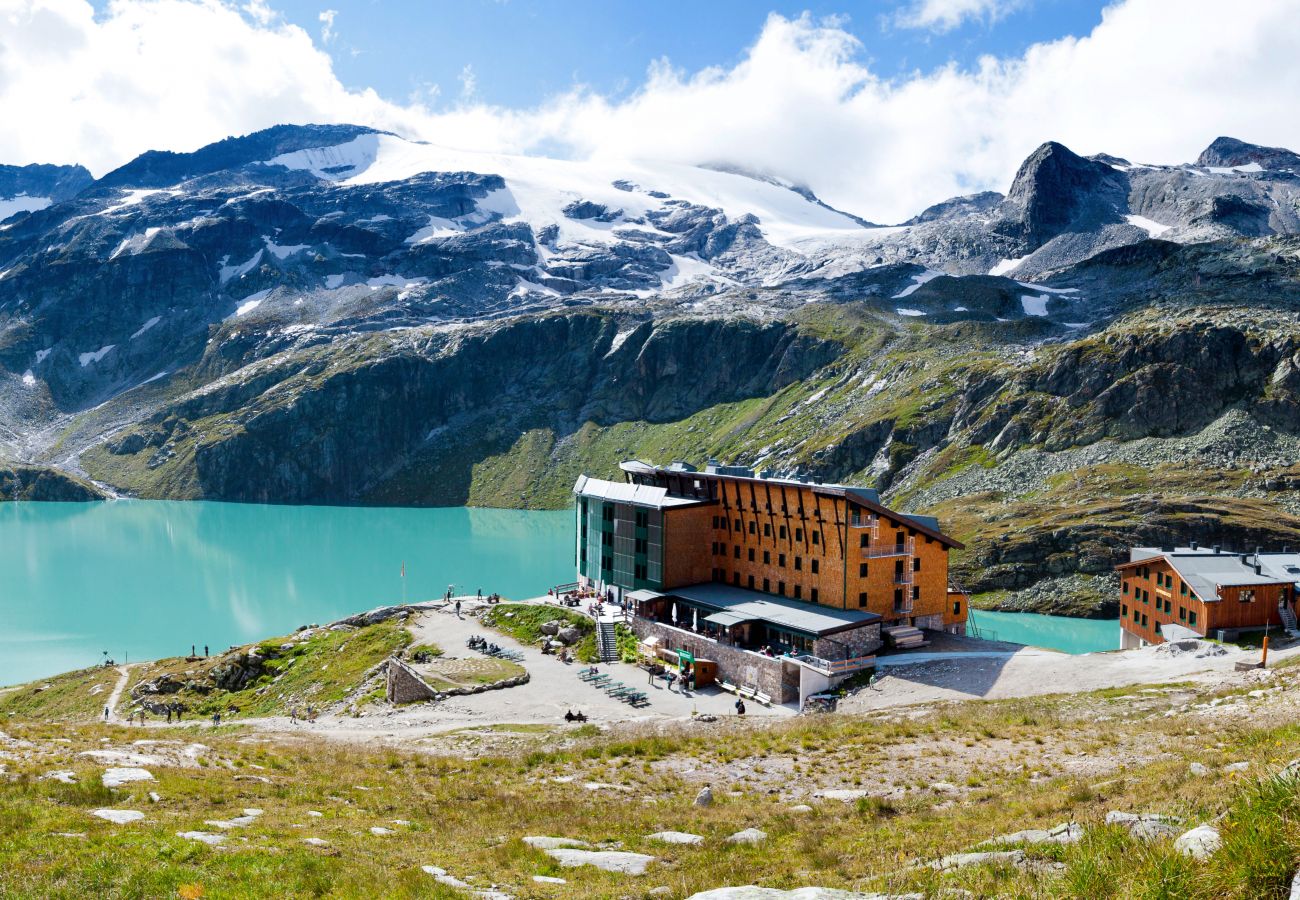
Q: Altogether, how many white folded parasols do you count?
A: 3